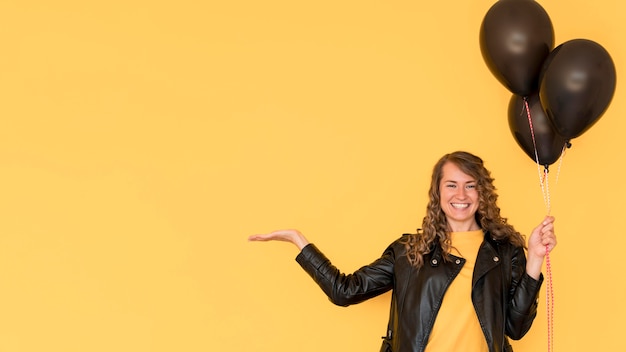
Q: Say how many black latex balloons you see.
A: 3